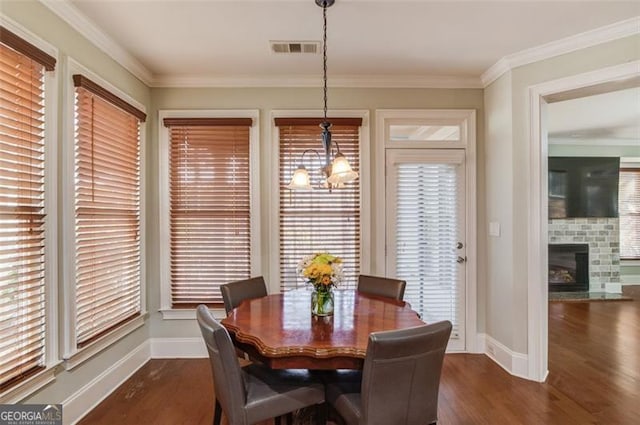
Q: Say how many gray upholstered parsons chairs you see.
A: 4